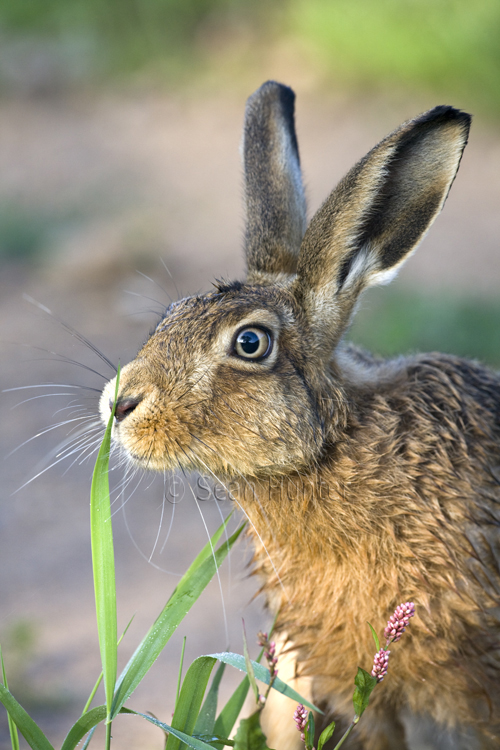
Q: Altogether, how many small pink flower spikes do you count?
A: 4